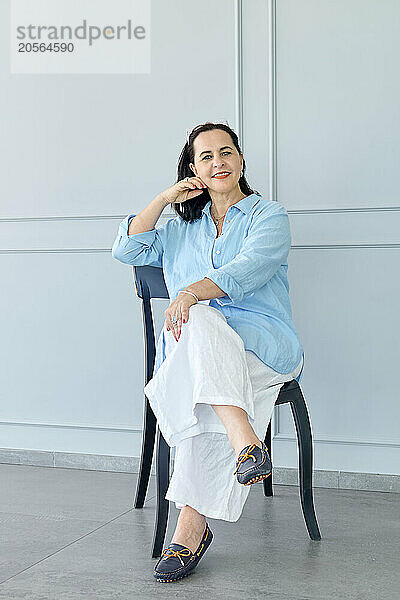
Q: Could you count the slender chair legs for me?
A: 4